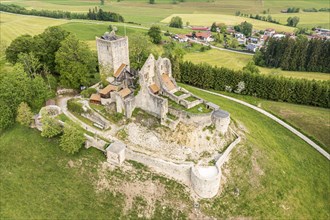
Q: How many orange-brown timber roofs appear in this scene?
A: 6